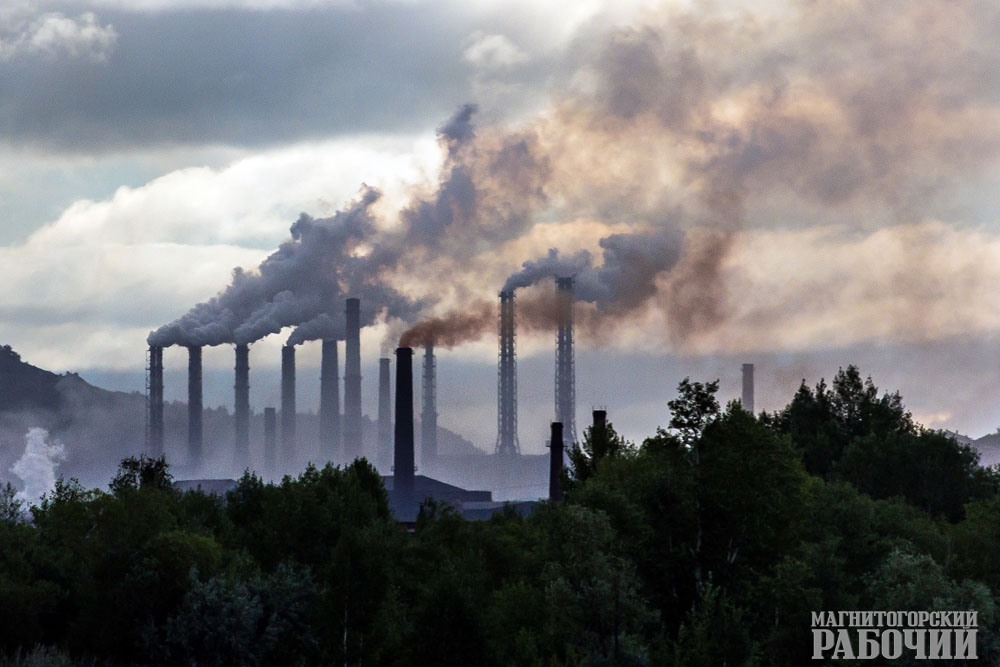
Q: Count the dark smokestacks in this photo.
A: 3